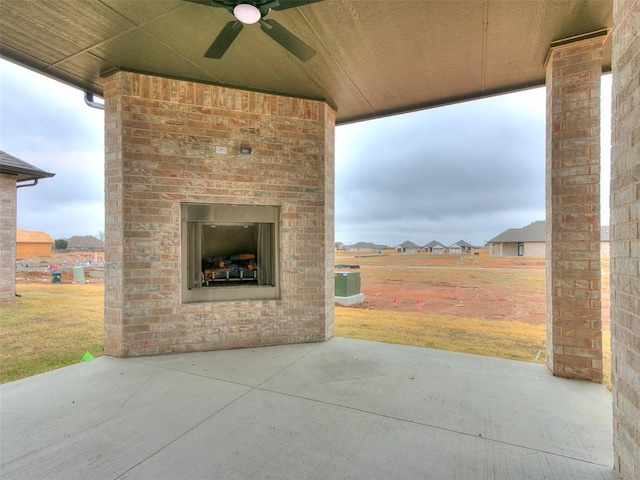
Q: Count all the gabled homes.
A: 3